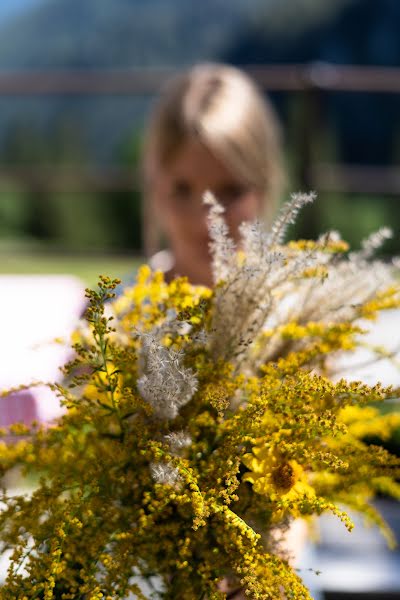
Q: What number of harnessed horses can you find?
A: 0